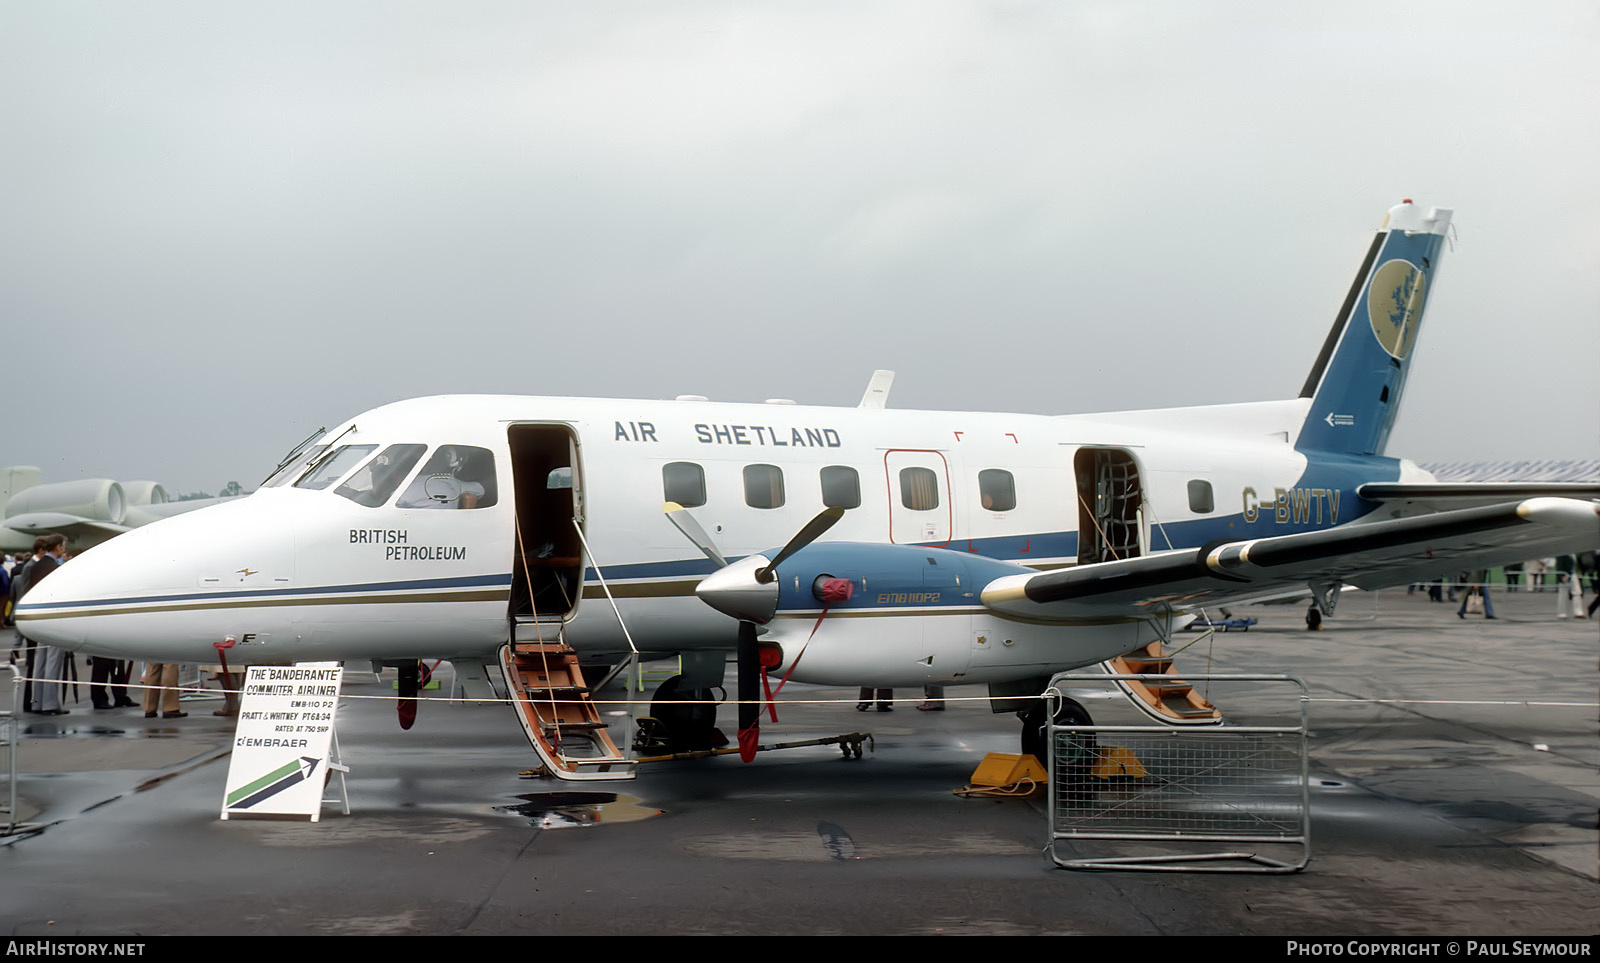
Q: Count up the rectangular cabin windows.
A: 6